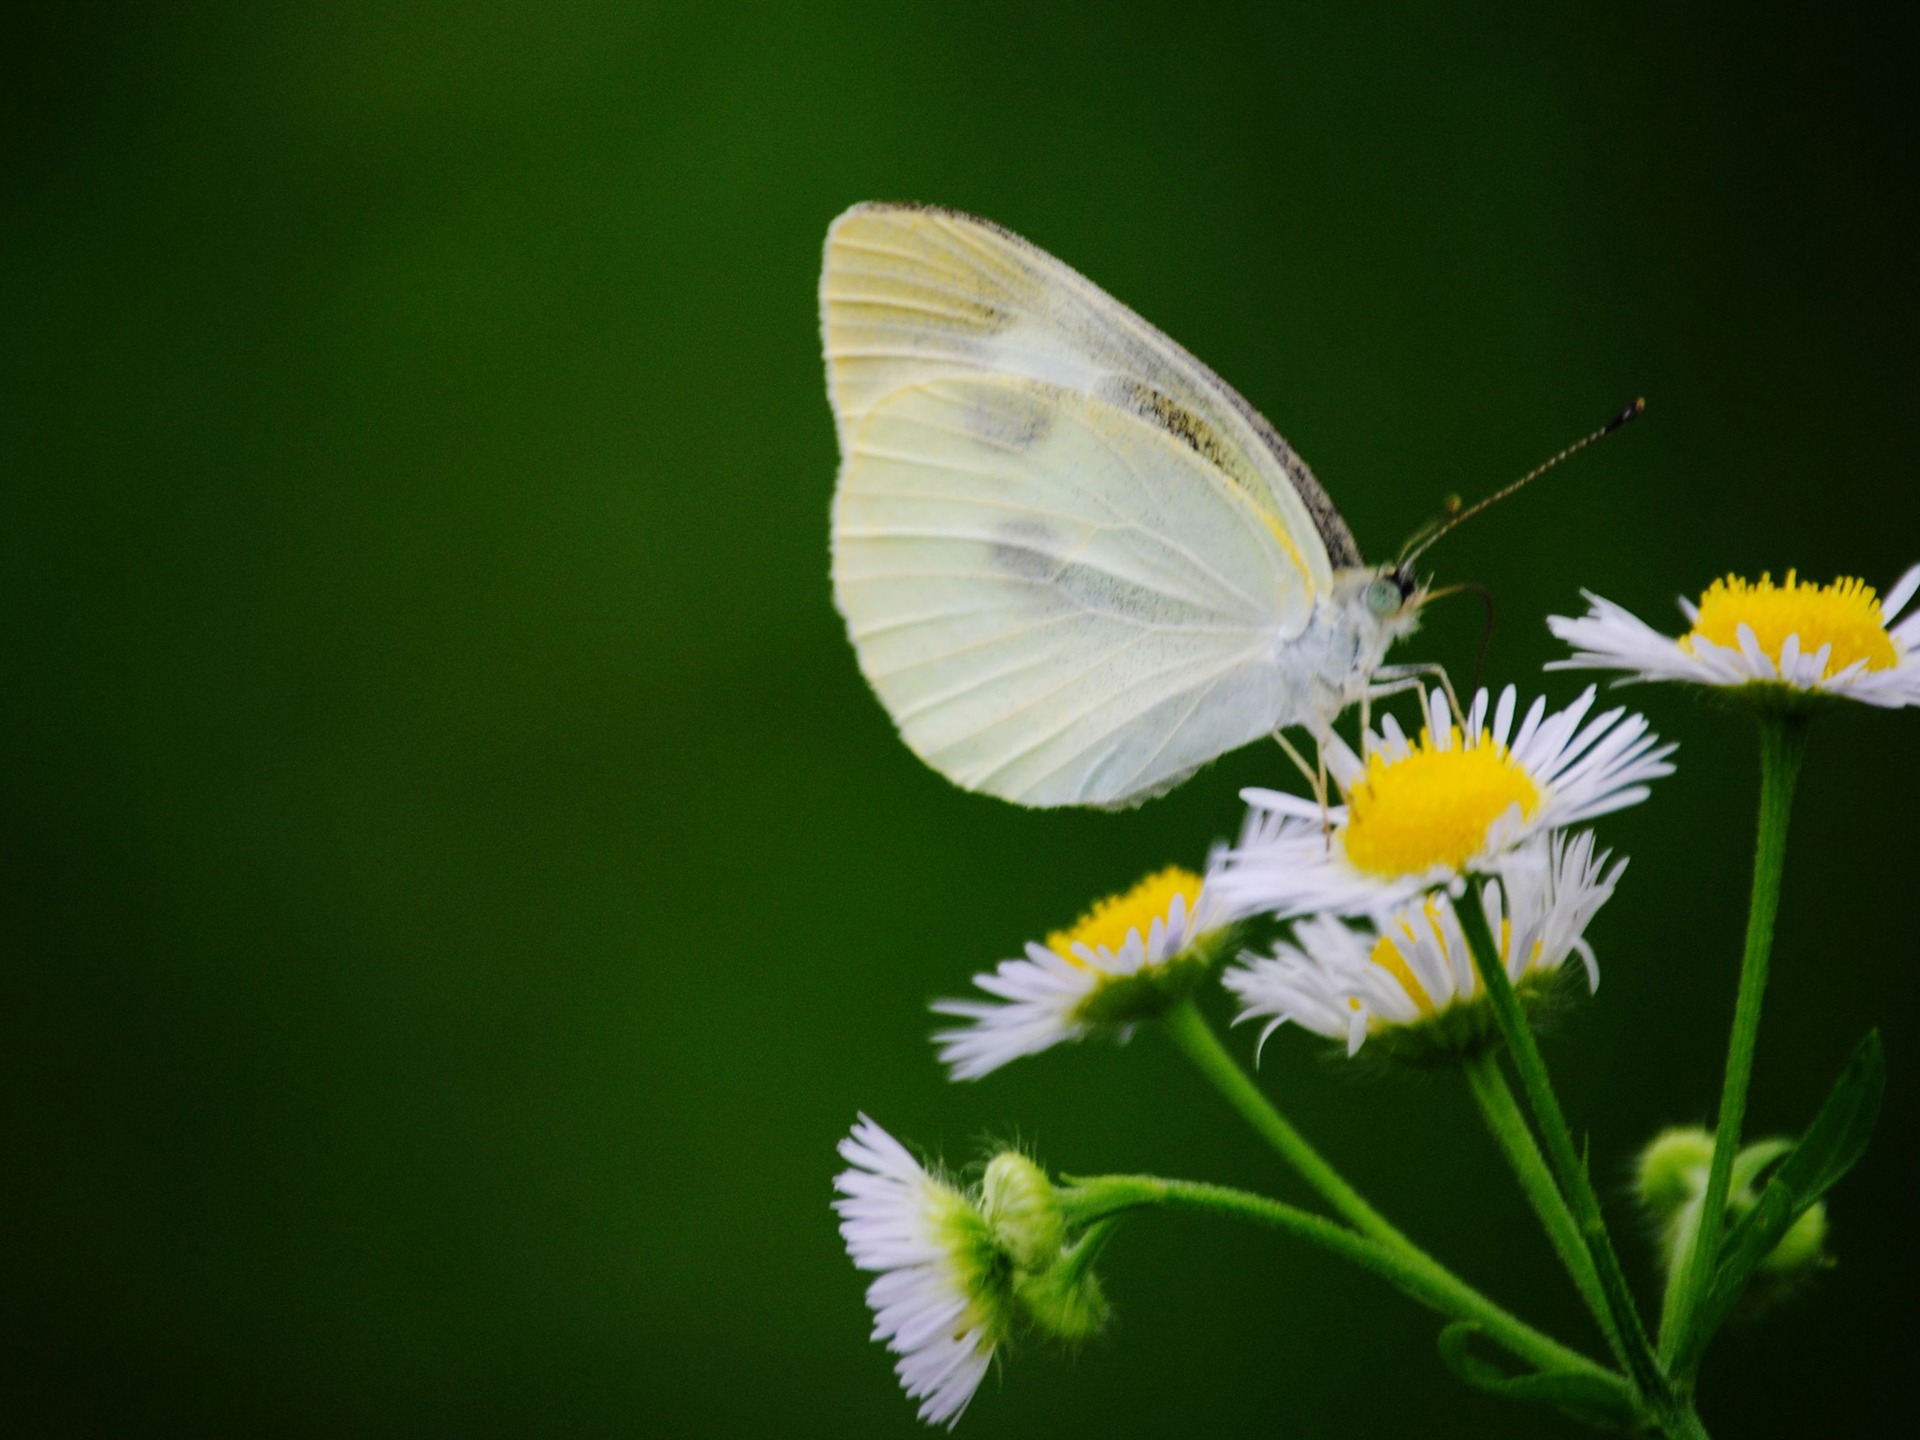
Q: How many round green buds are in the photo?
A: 4